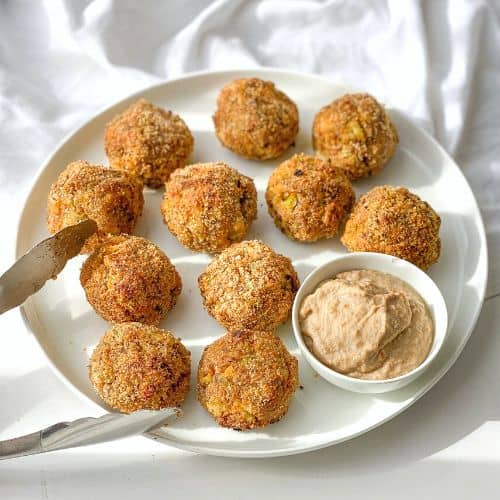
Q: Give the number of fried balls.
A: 11